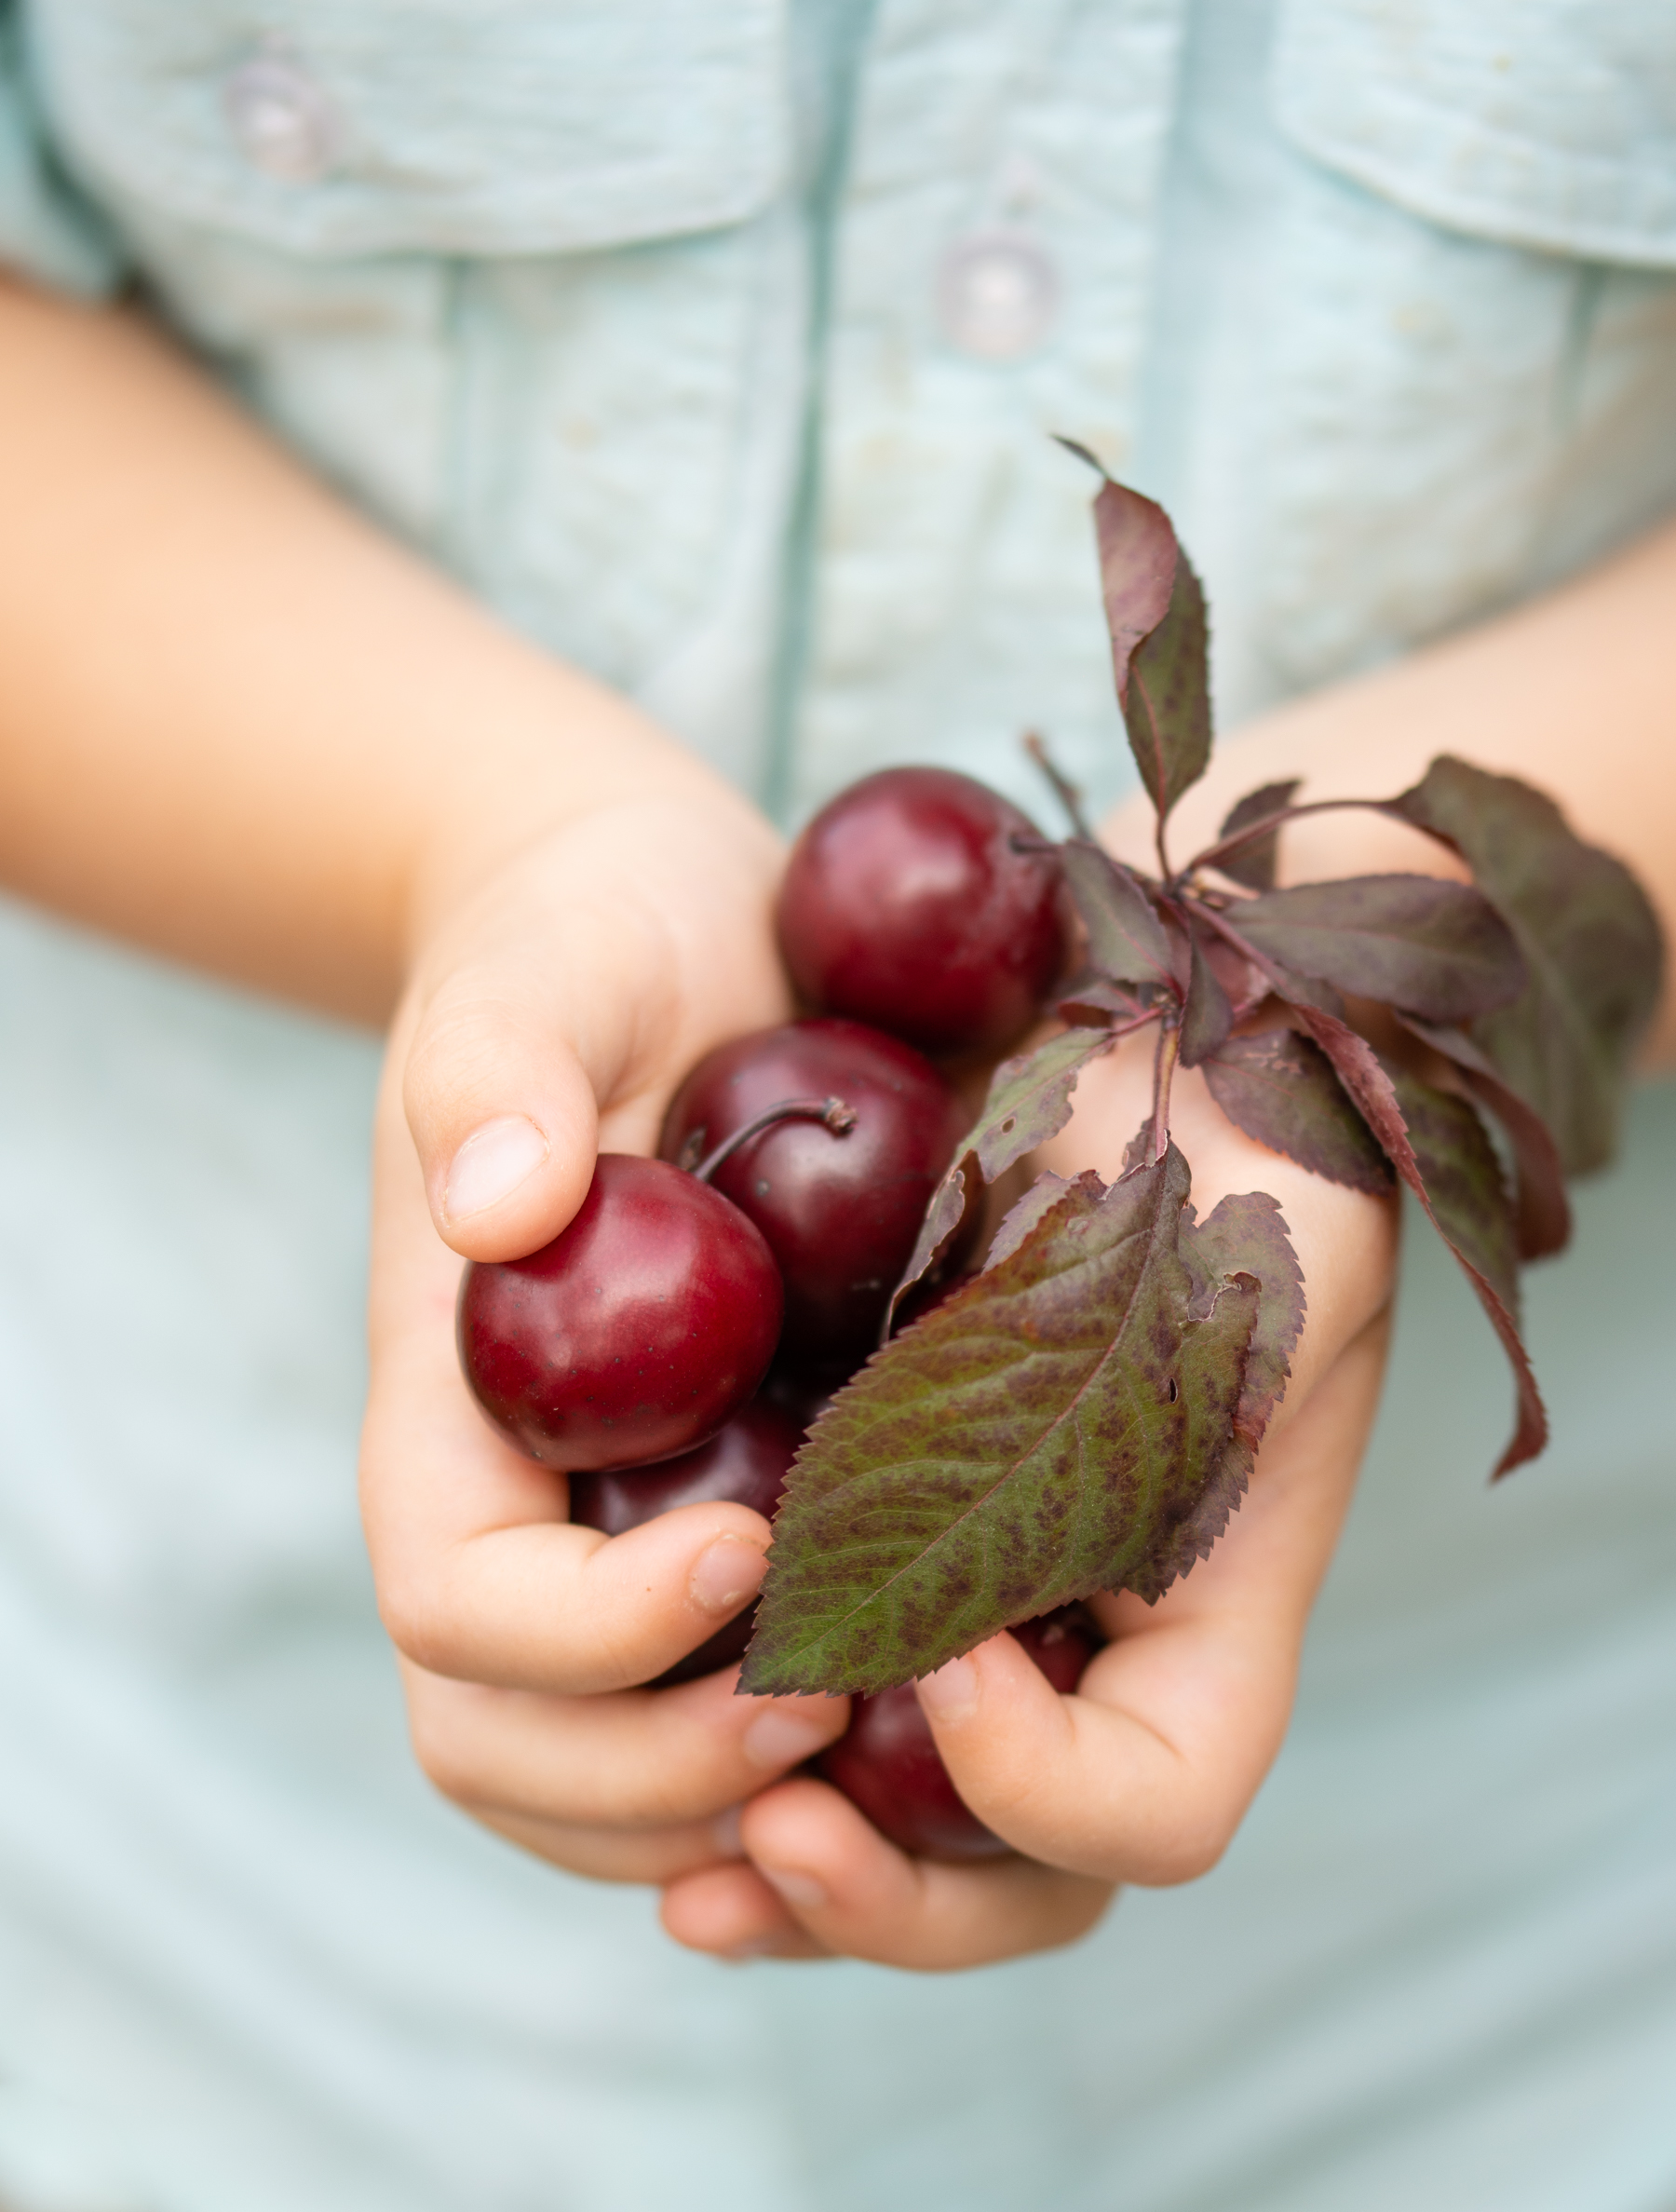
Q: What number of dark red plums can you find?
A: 5